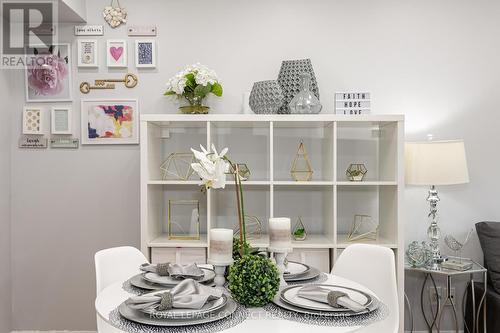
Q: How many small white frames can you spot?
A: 5